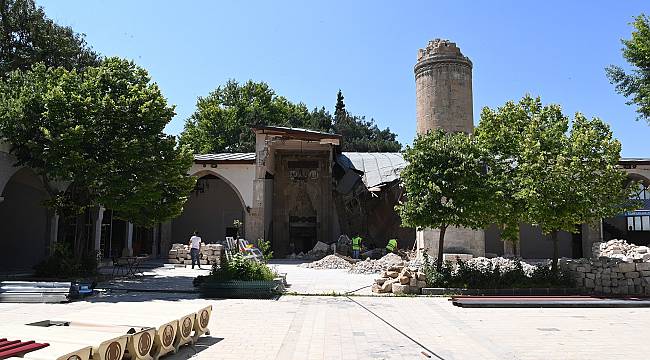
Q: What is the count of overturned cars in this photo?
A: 0